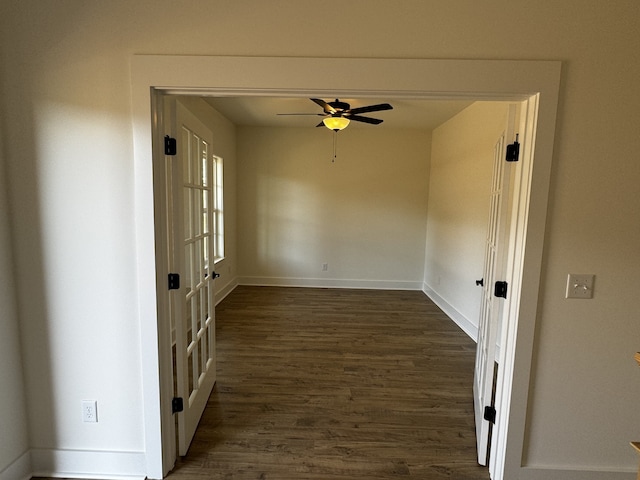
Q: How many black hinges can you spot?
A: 6